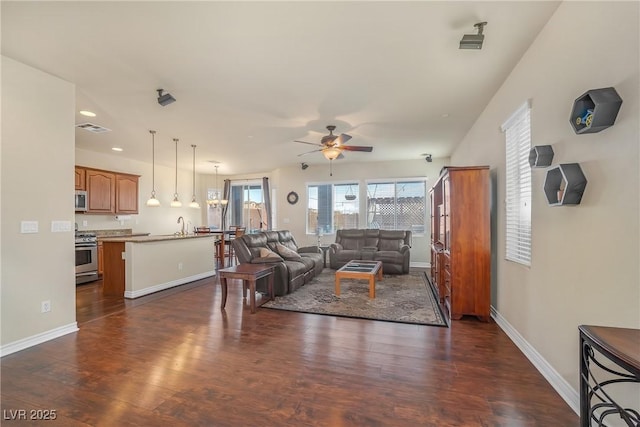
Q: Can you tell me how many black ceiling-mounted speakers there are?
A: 4